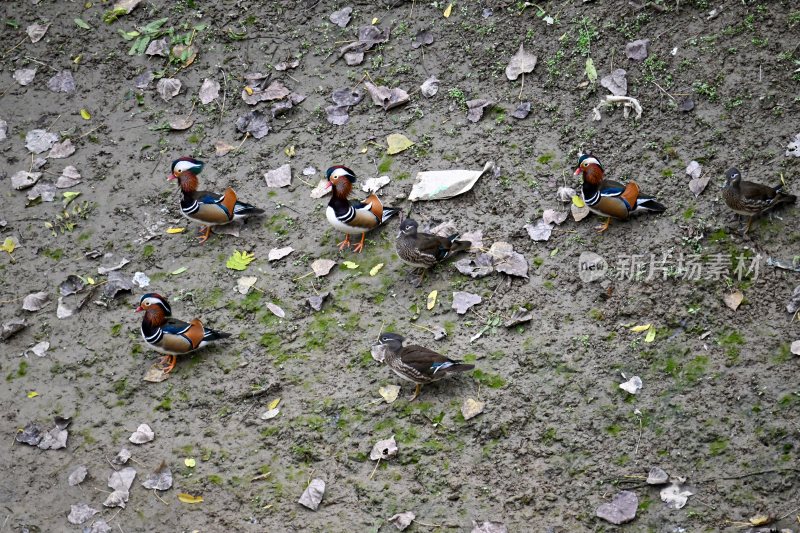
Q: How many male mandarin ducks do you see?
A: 4